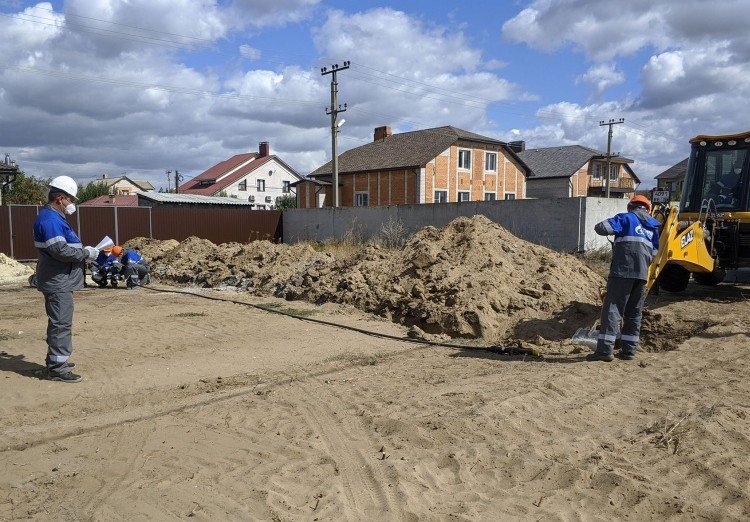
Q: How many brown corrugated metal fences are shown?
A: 1